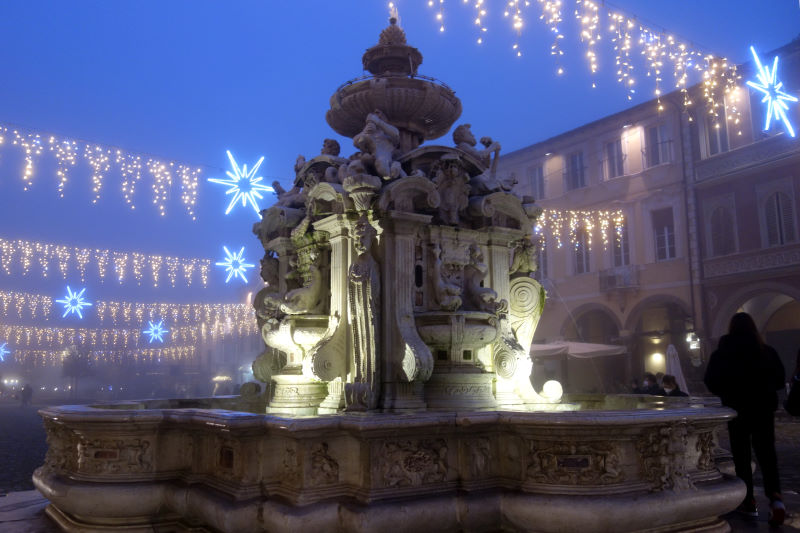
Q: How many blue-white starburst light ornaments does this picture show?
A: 6